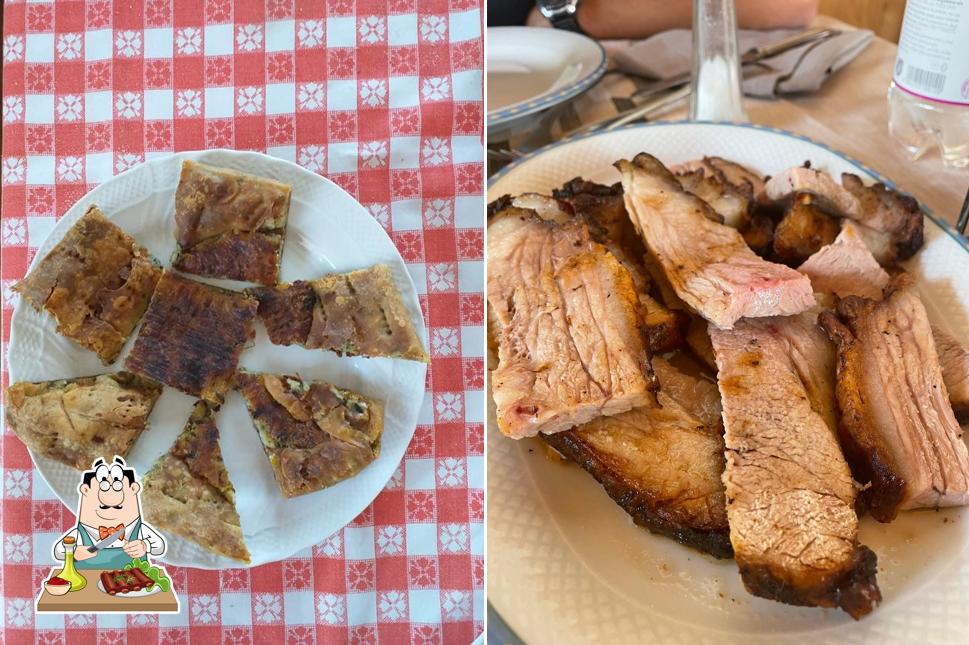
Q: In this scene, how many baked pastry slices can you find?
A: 7